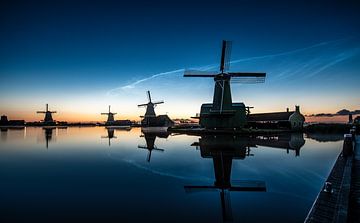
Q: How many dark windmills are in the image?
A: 4